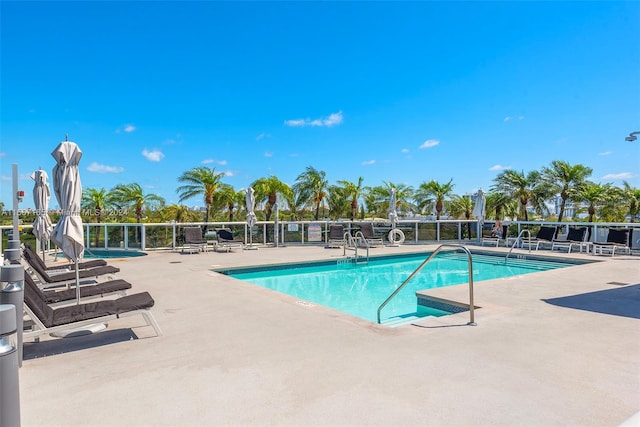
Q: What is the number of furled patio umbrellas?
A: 5